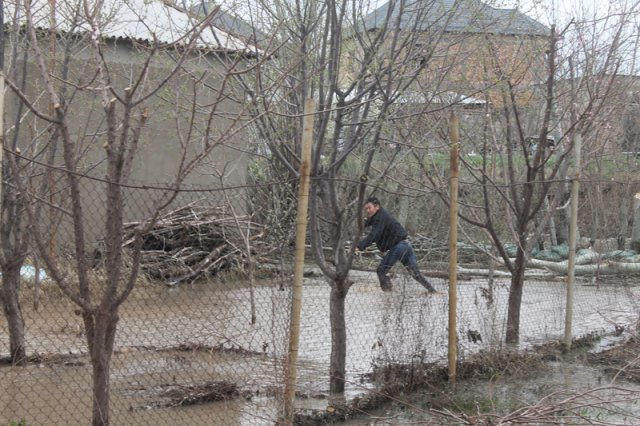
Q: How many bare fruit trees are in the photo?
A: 4